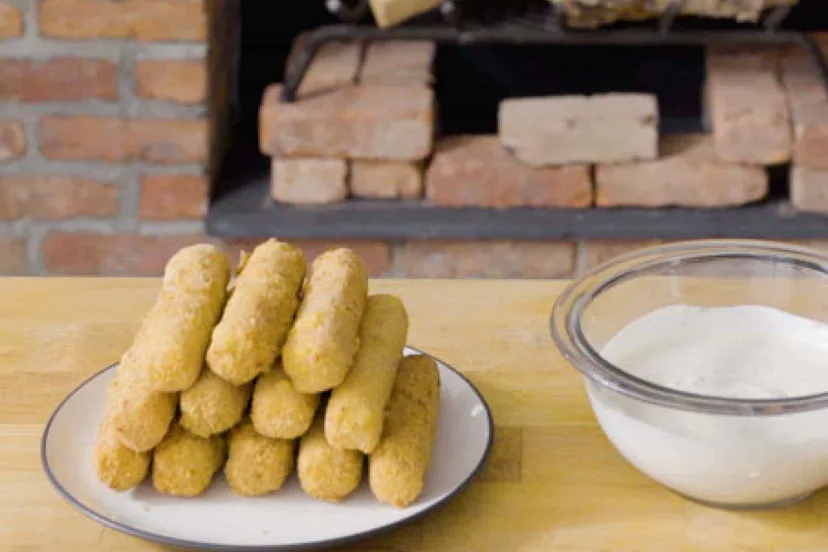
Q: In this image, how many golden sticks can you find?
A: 12